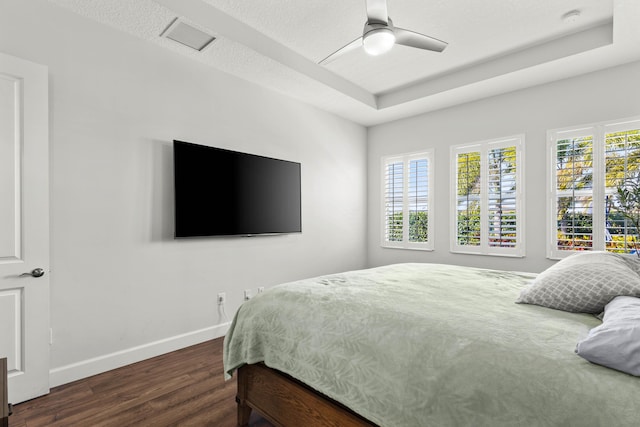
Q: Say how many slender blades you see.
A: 3